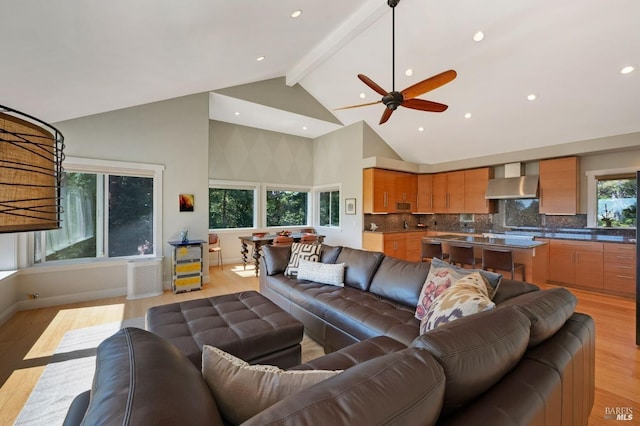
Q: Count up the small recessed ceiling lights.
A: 11